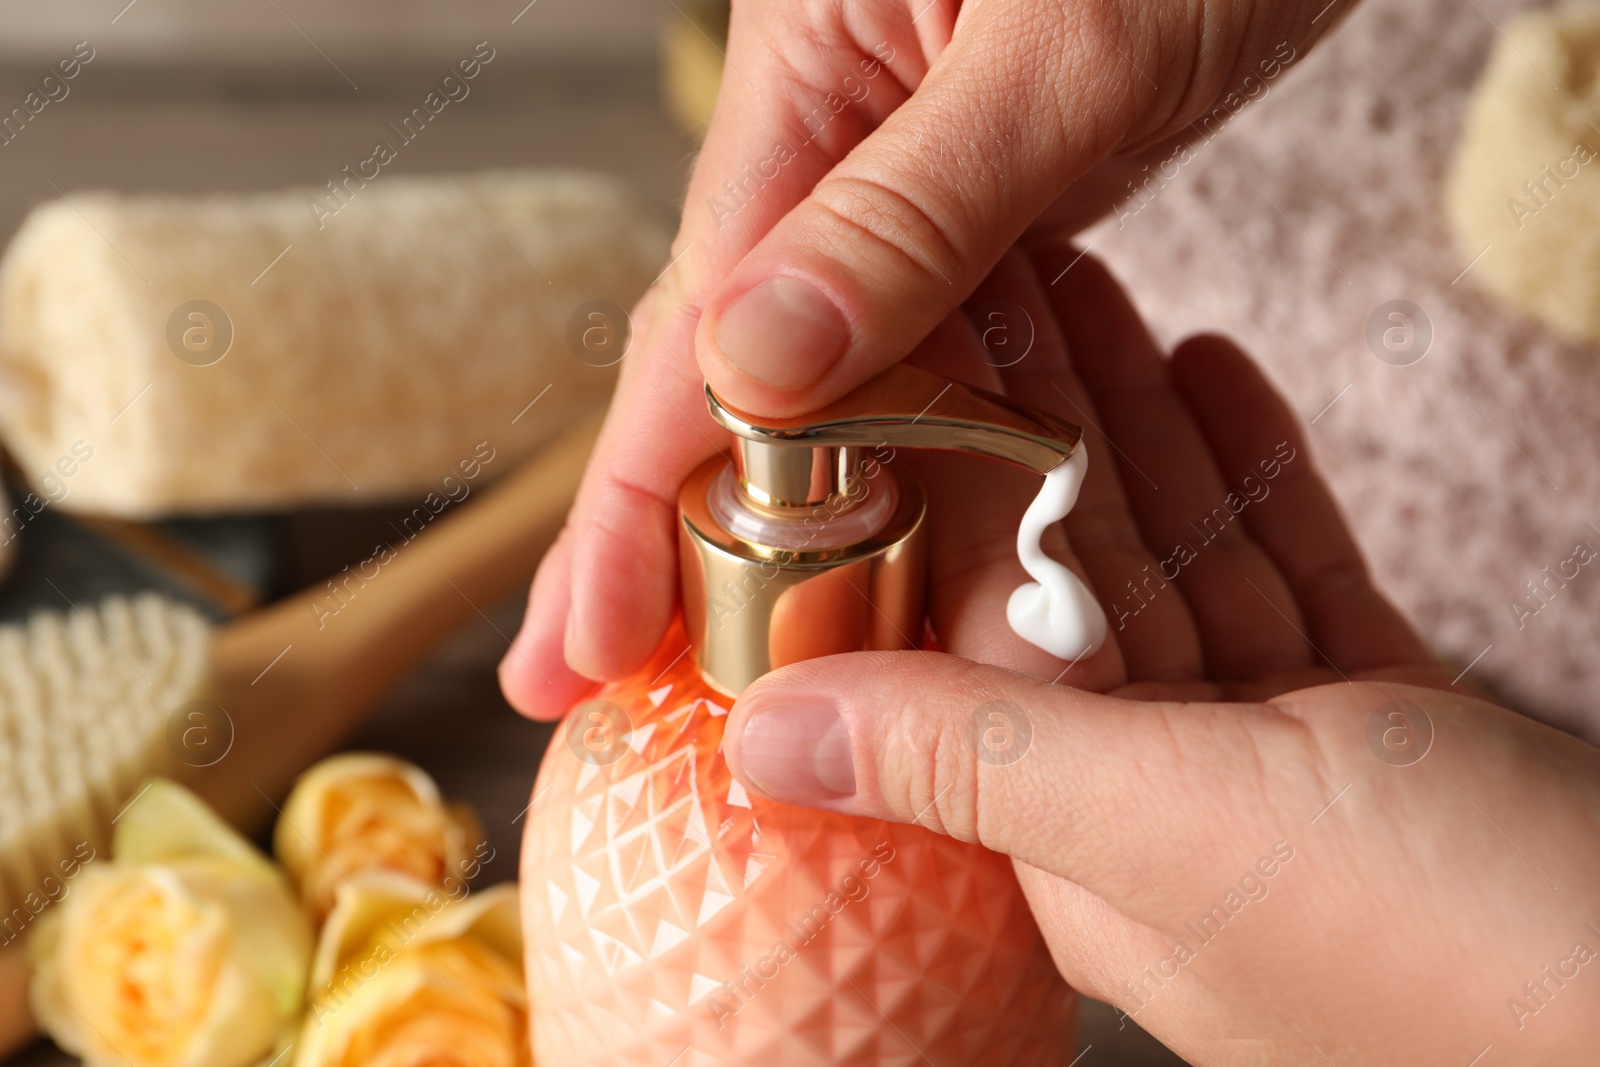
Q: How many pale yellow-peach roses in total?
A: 3